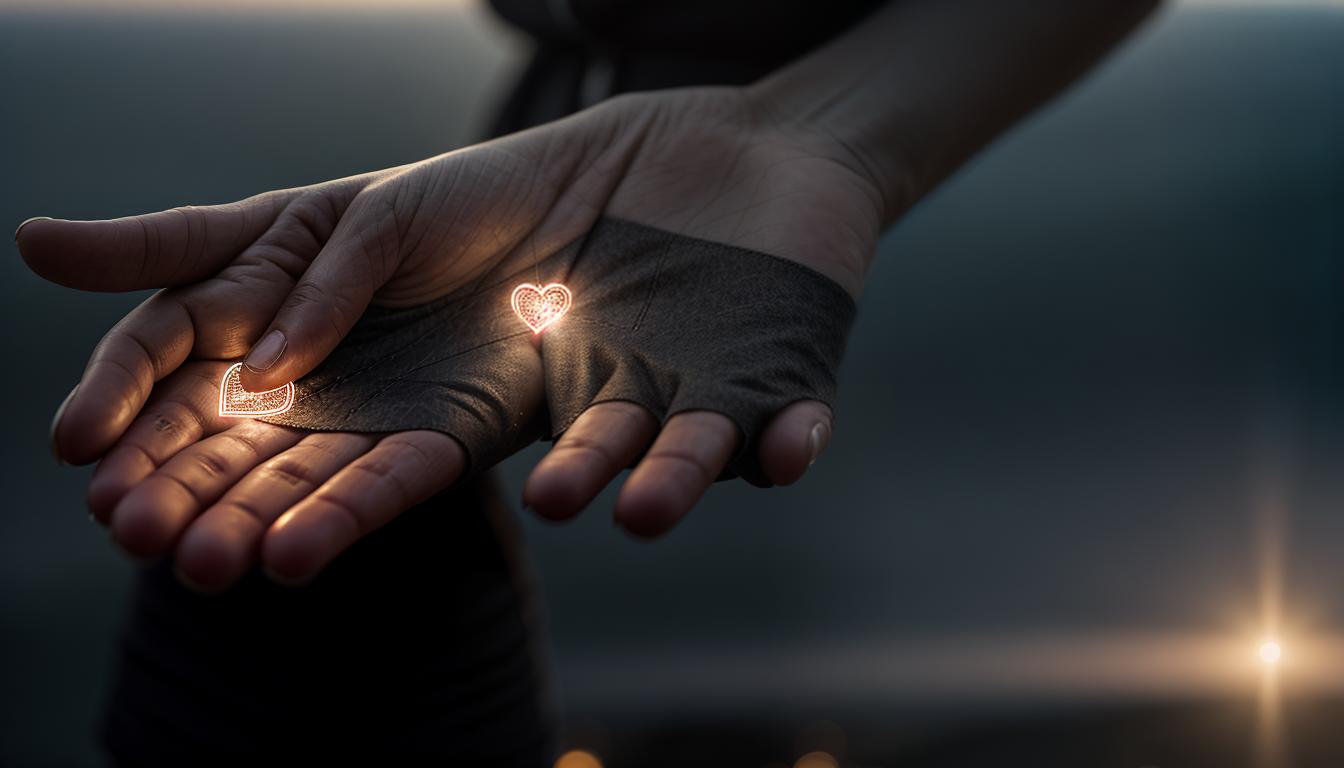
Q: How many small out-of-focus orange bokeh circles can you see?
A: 2